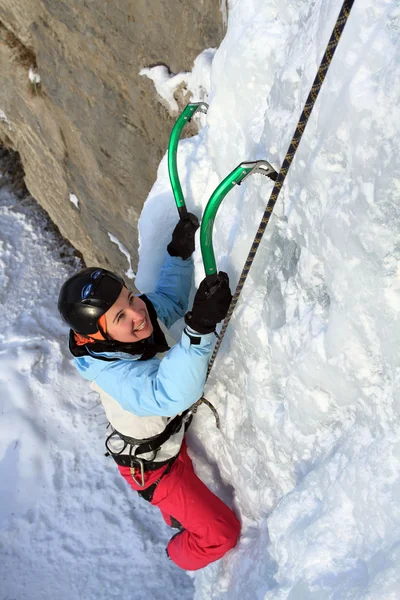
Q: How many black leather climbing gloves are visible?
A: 2